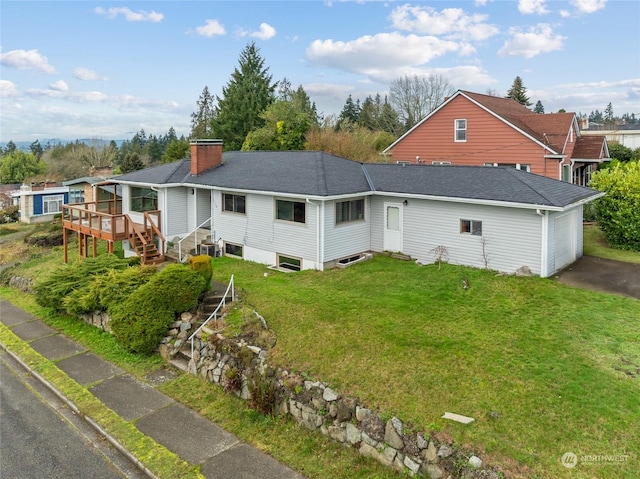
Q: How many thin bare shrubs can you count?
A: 2